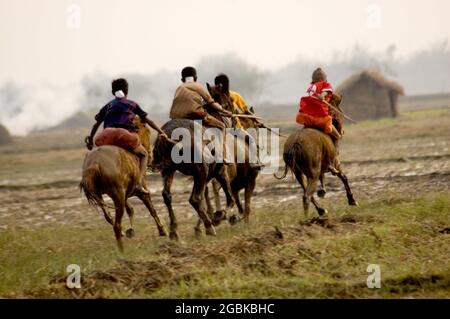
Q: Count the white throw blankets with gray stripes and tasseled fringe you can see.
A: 0